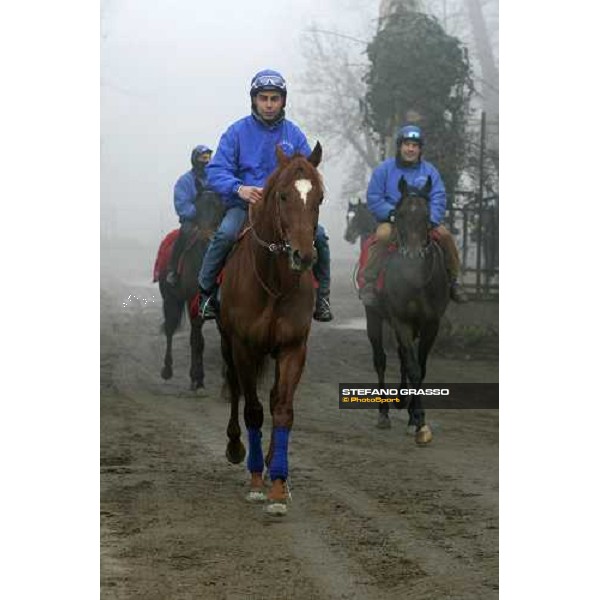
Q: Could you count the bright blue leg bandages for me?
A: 2